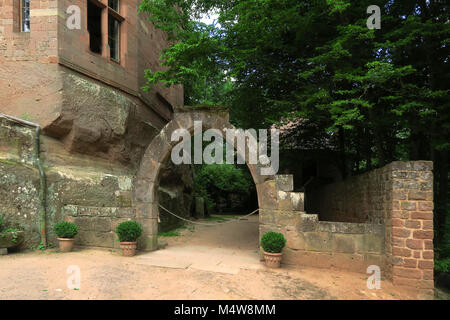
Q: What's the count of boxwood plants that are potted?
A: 3